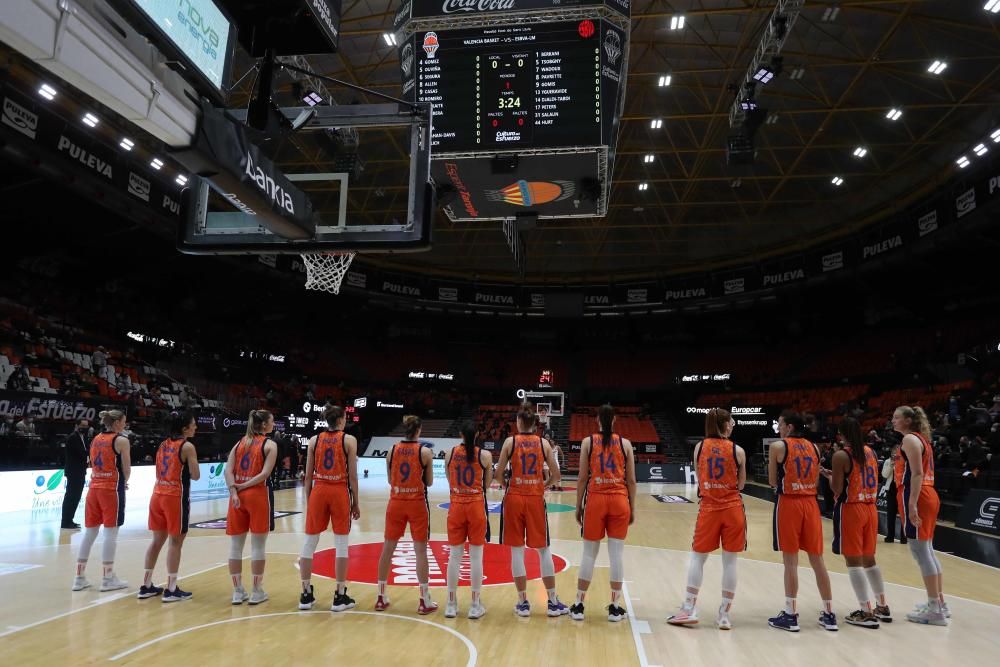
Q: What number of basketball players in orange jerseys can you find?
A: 12